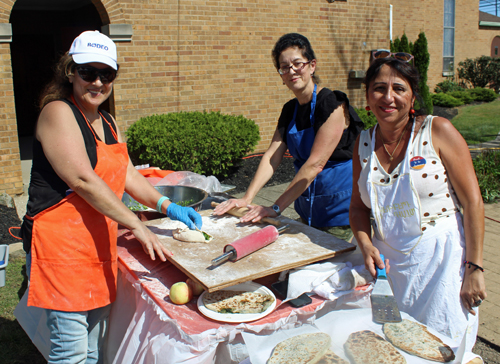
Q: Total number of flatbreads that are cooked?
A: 5